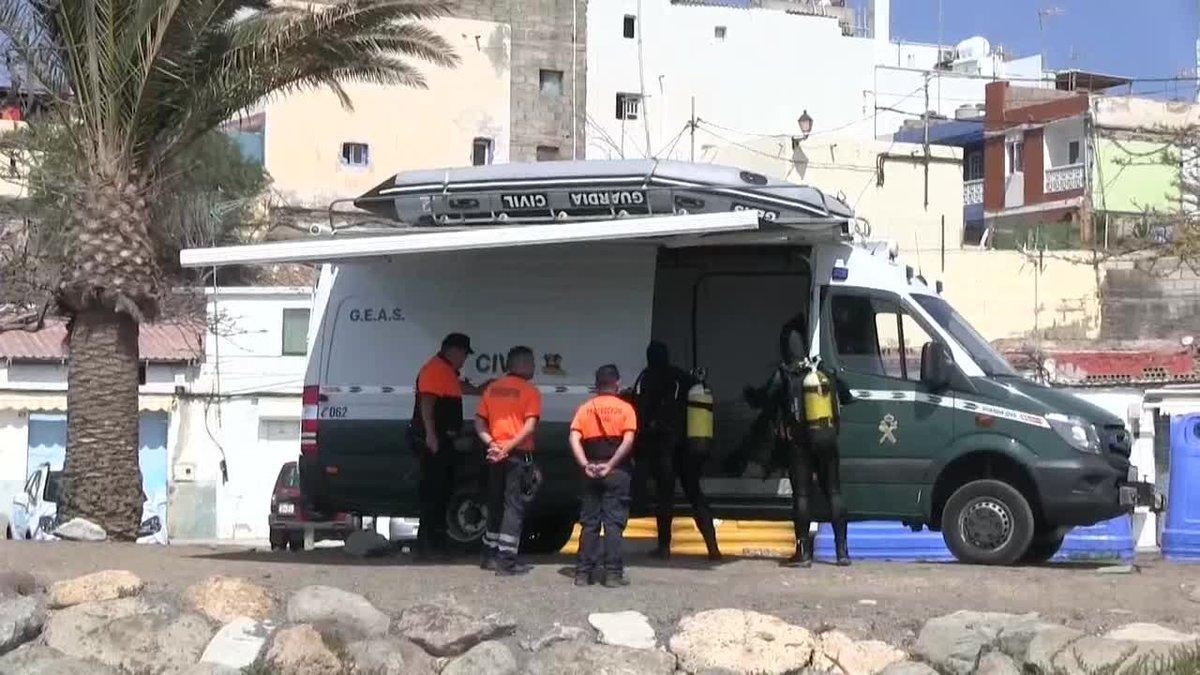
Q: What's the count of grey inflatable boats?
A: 1